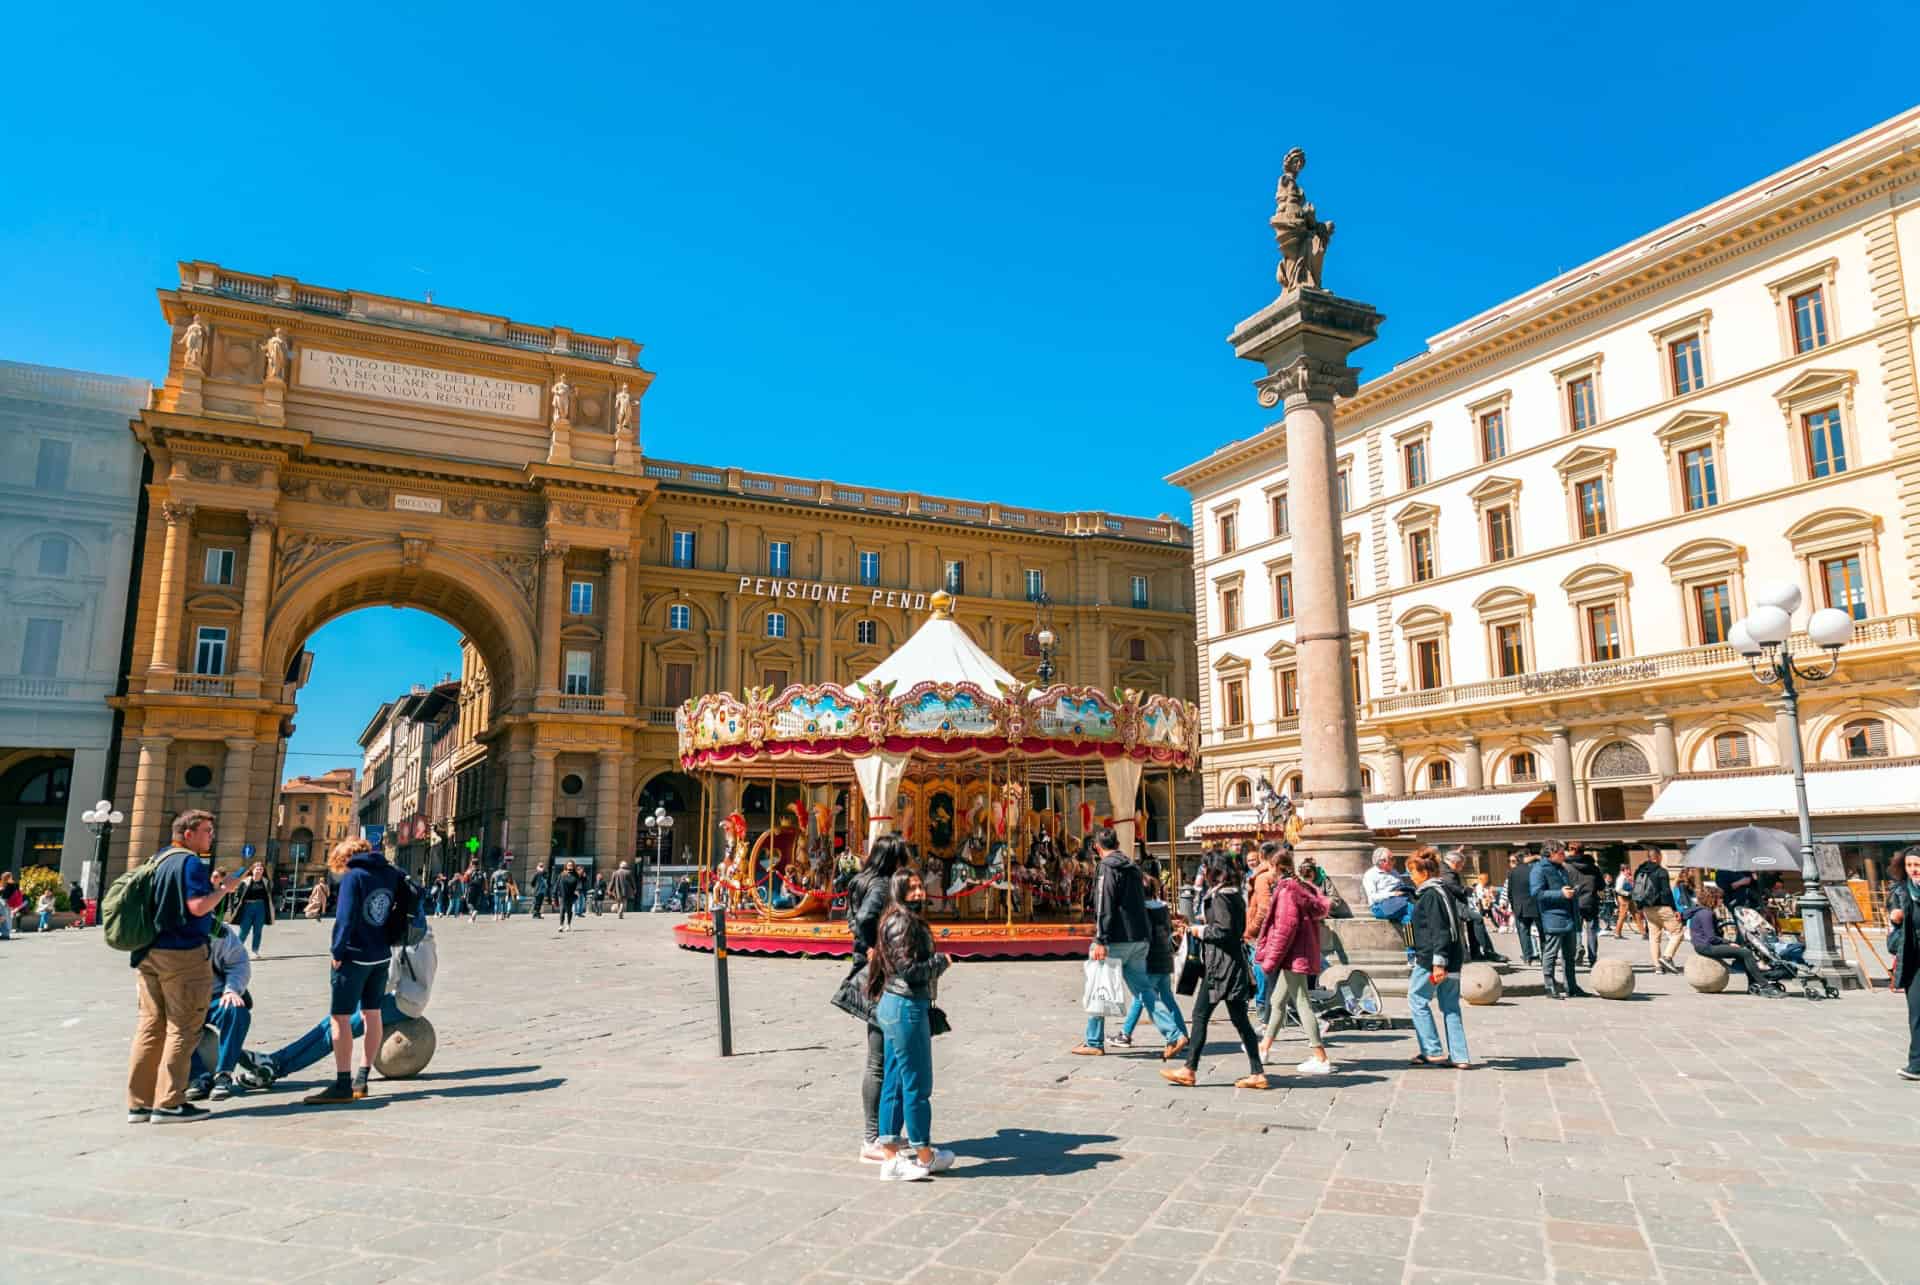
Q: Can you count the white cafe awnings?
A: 3